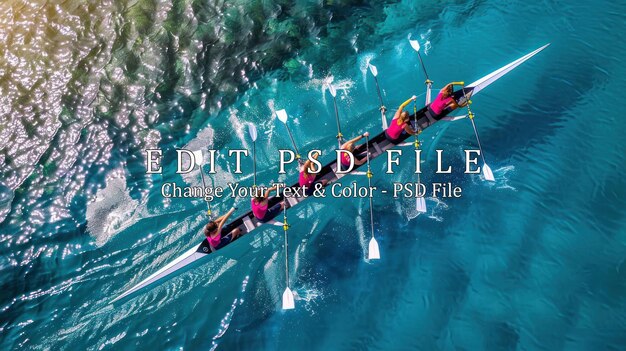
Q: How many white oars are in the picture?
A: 10